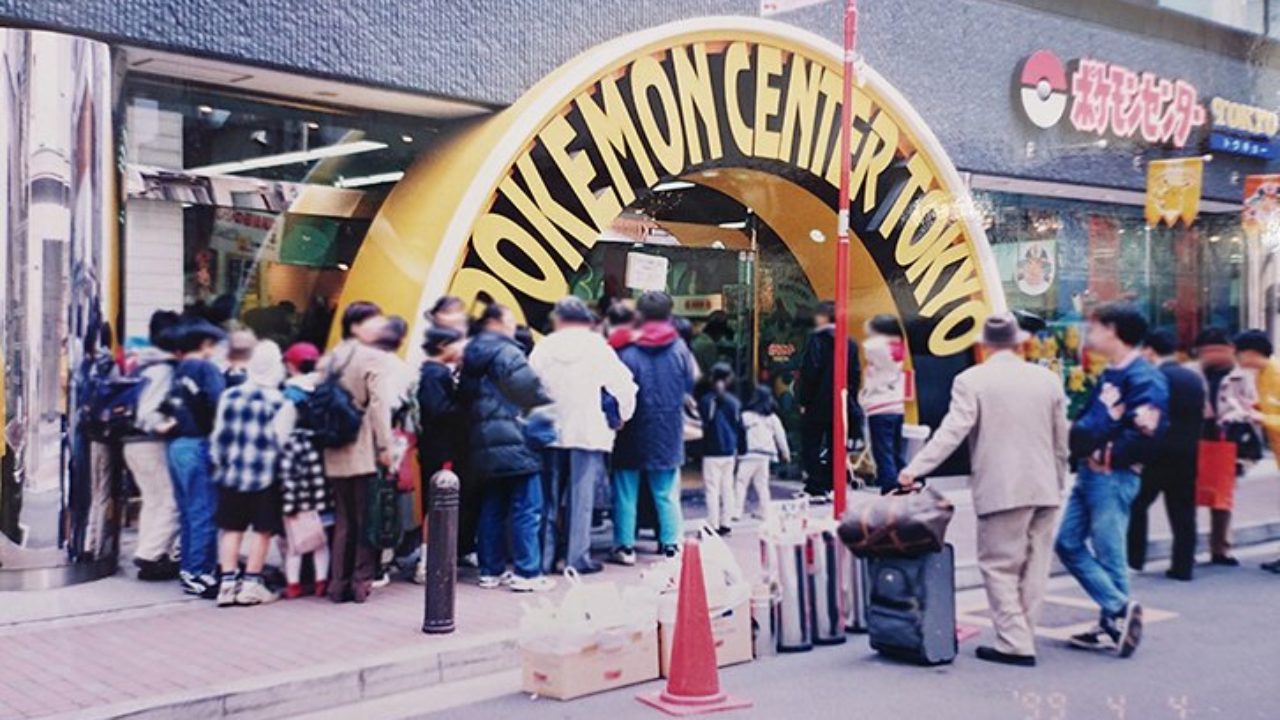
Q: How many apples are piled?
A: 0